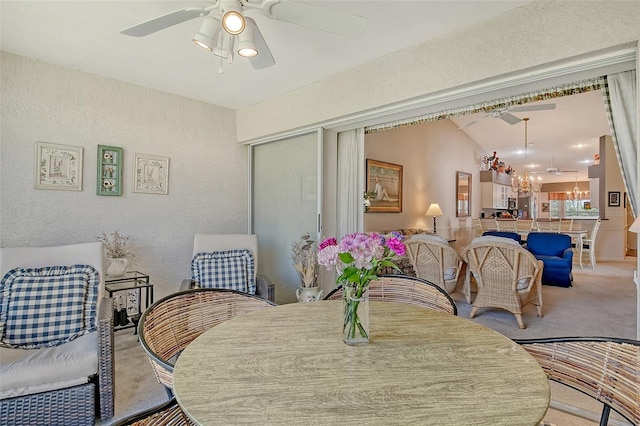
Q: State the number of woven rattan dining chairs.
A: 4